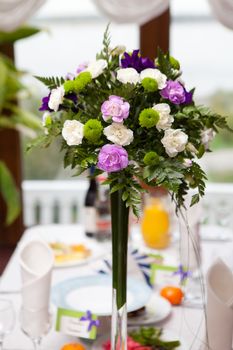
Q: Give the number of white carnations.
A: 8